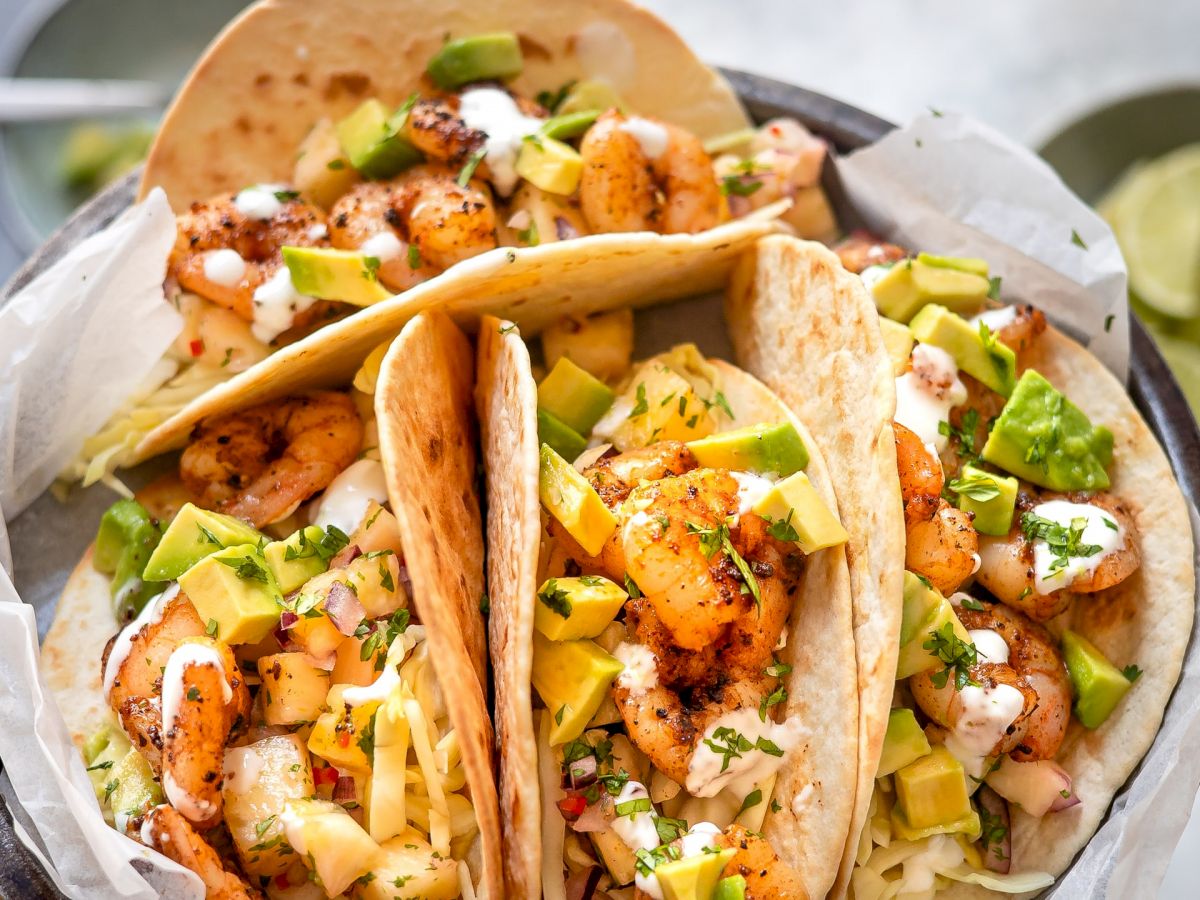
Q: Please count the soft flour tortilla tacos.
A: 4